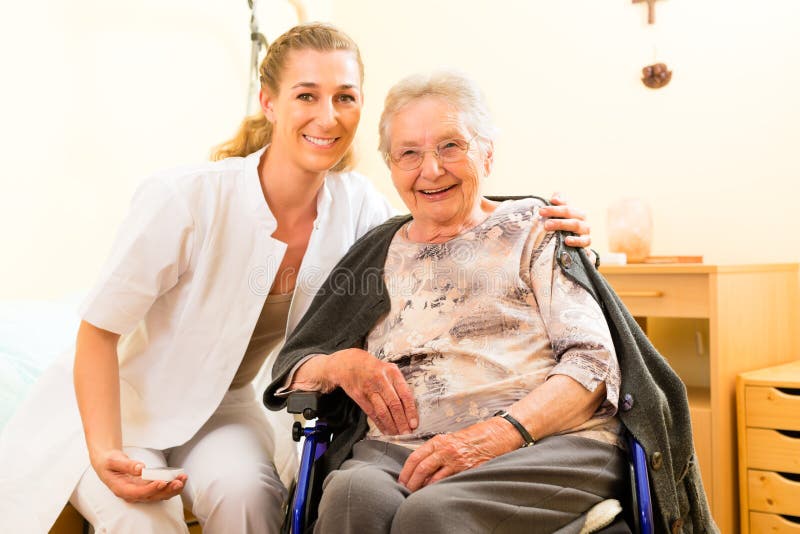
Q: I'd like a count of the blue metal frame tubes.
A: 2